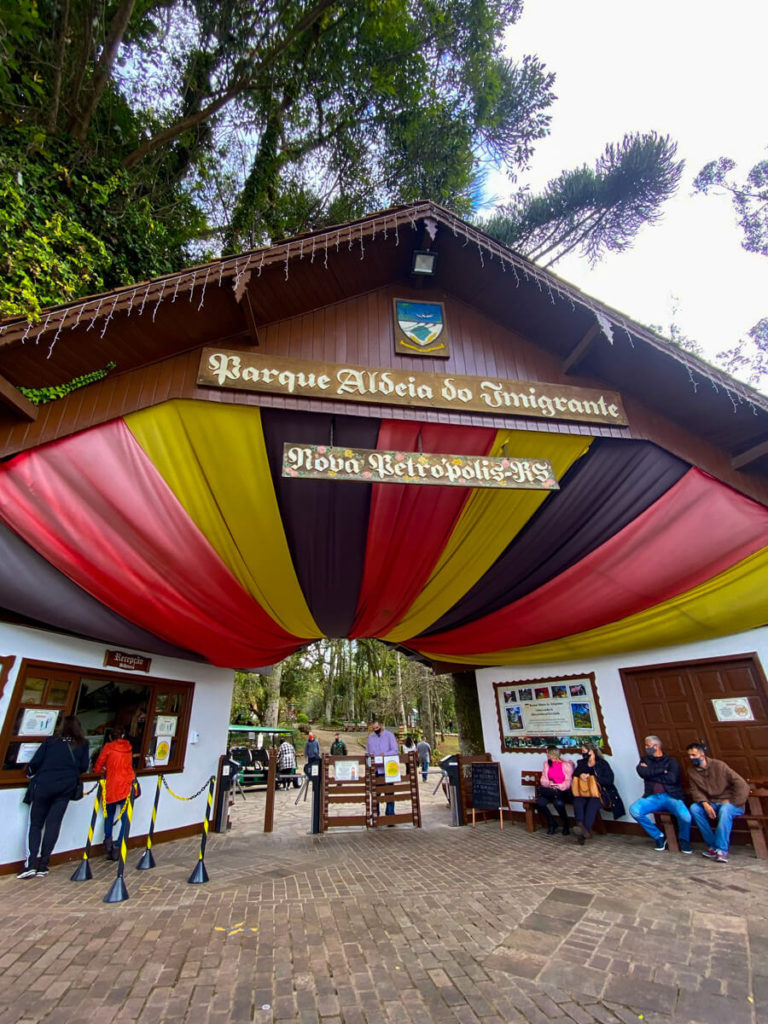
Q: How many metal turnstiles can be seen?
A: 3